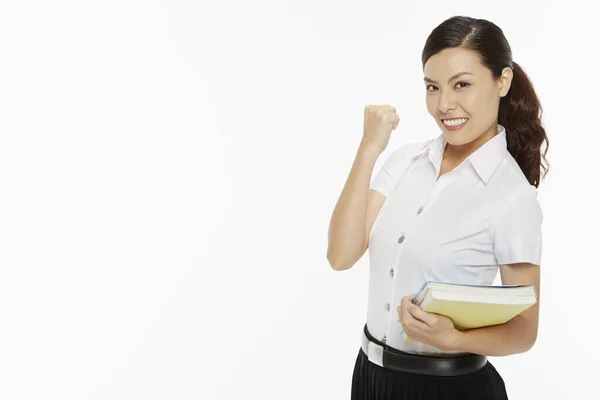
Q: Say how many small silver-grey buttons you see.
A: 5